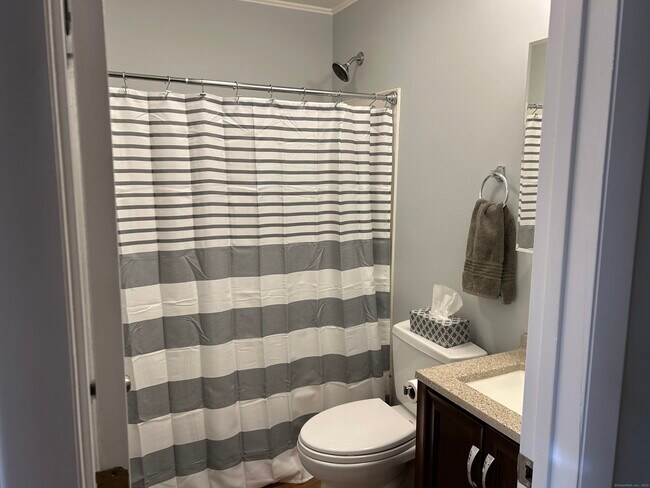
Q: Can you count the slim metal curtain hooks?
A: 9